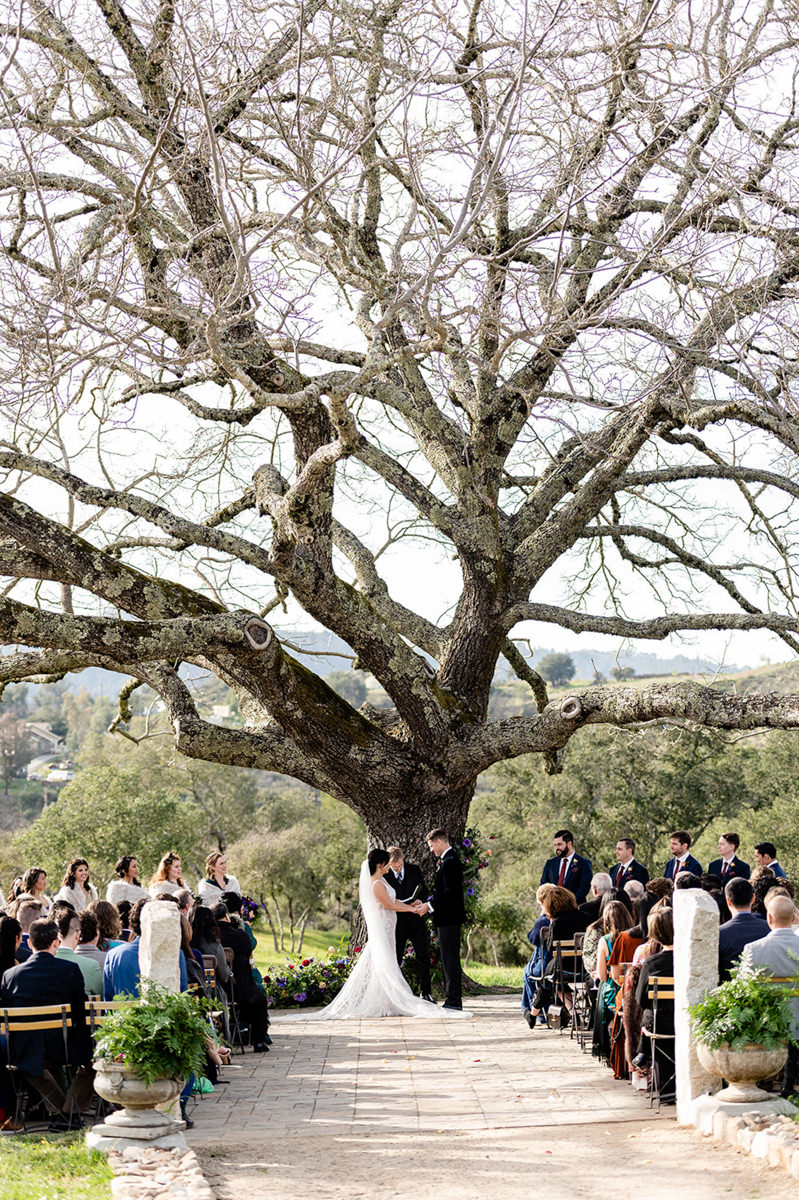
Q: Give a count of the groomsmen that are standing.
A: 5